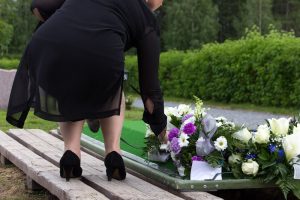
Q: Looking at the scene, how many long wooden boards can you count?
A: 3